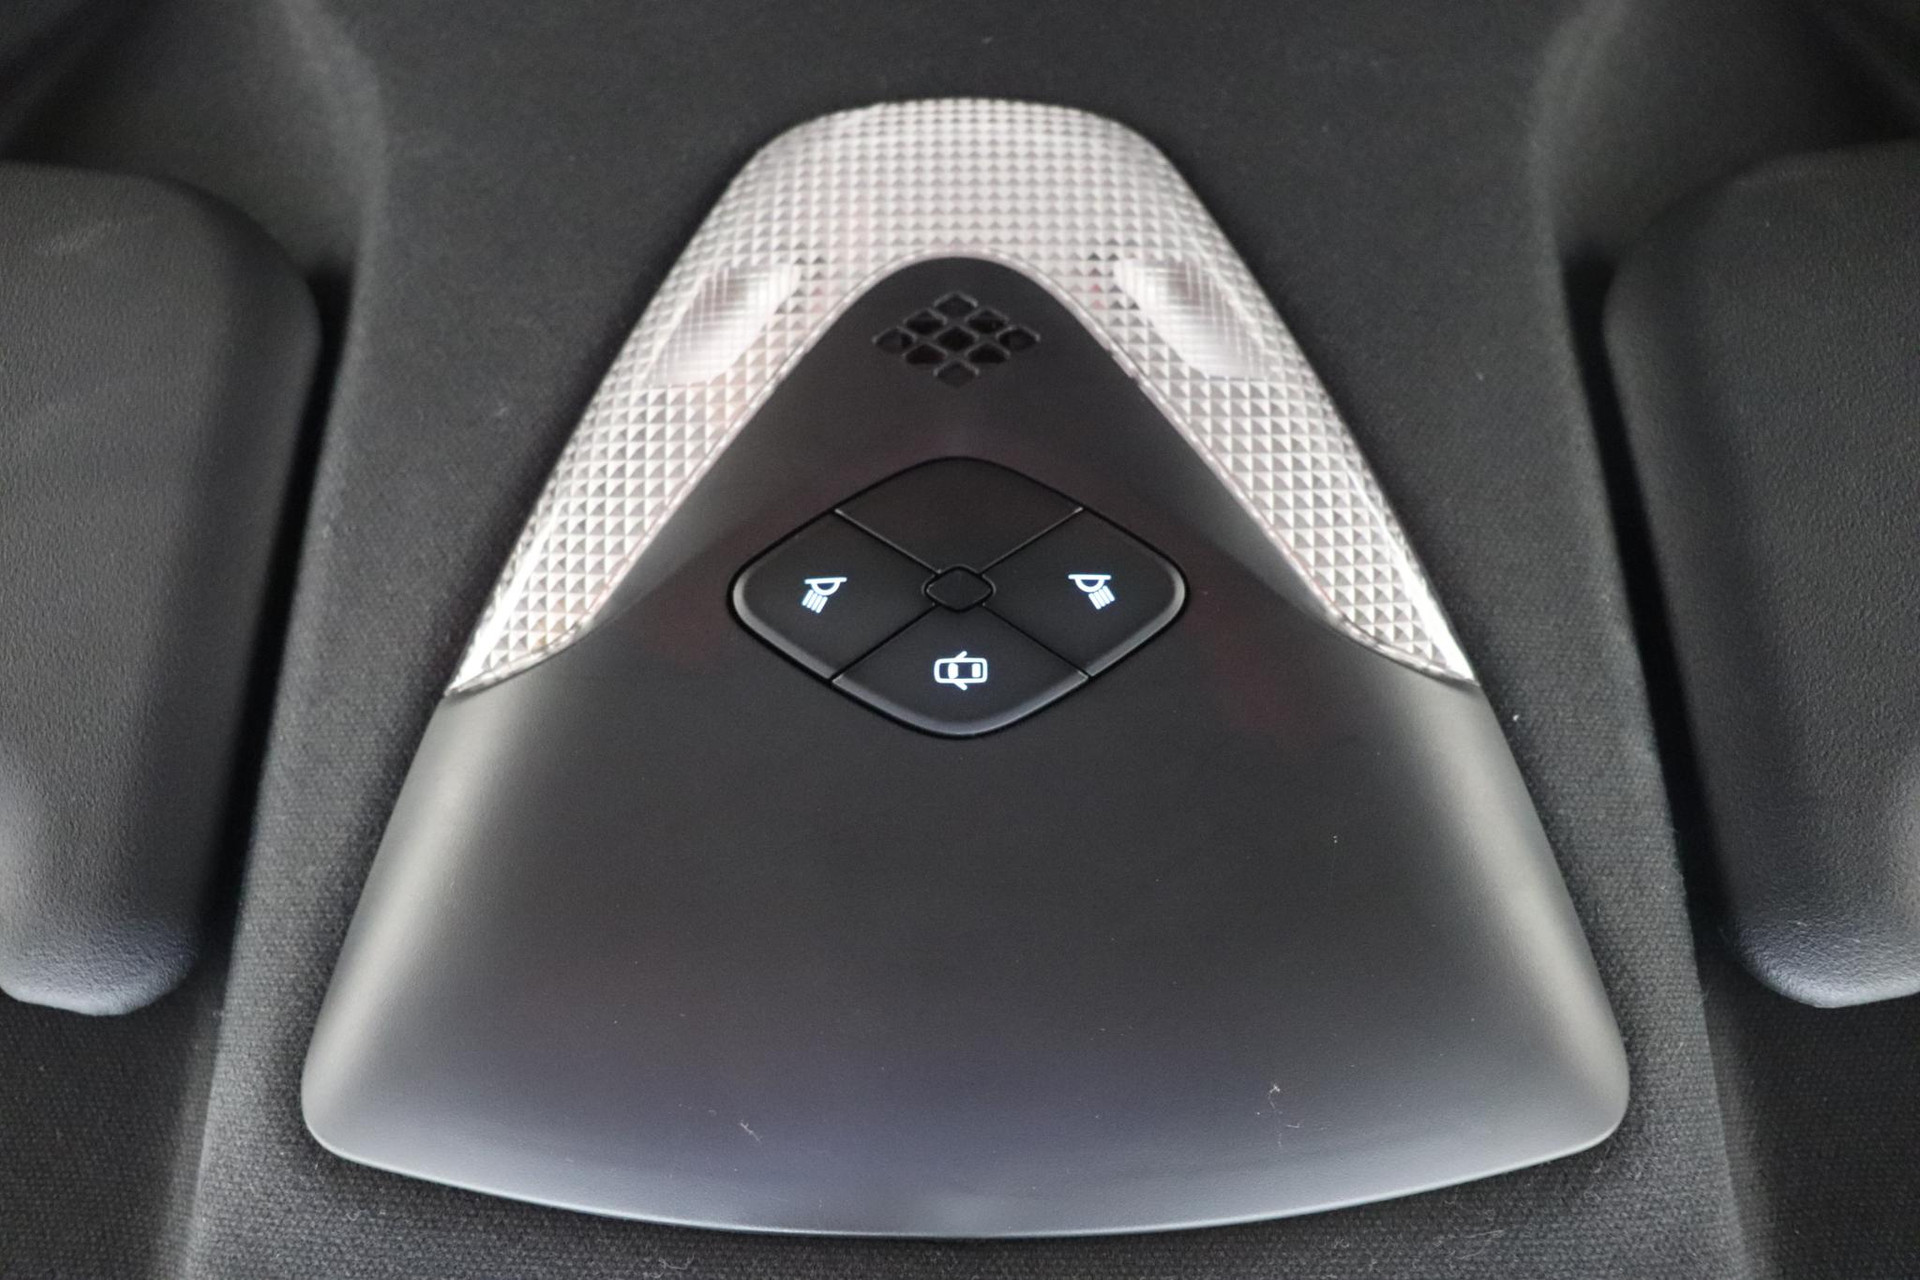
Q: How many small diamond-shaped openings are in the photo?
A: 9